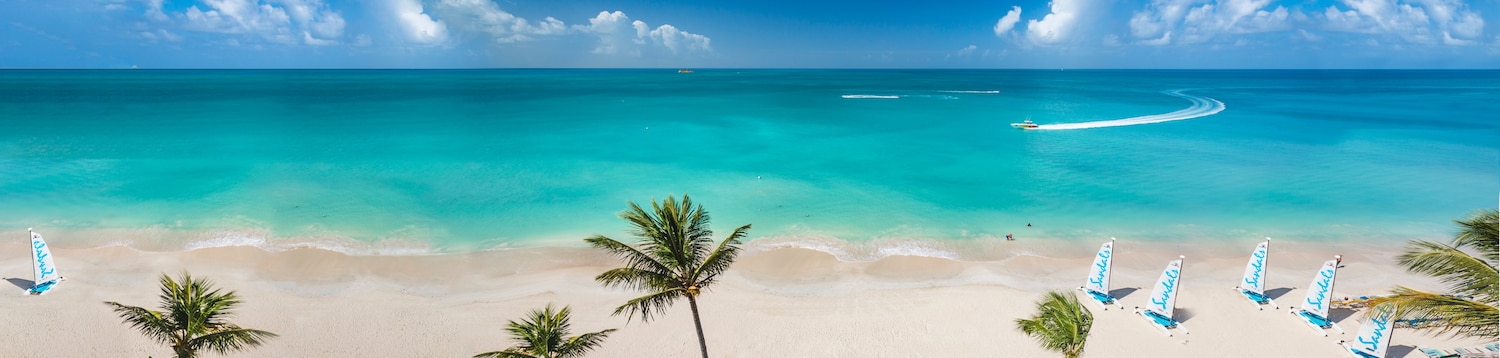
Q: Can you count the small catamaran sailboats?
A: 6